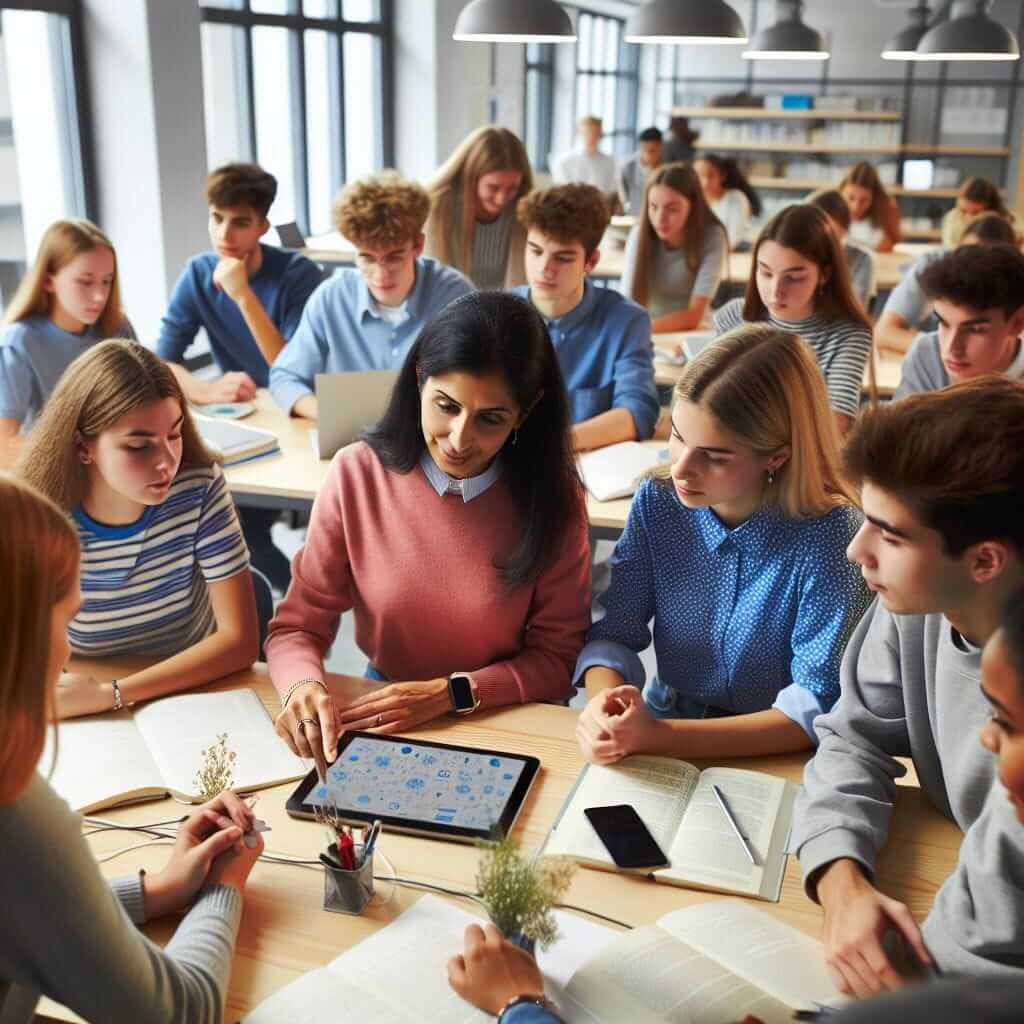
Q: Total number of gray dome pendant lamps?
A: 5